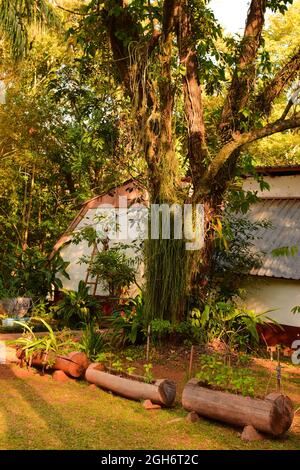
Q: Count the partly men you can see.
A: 0